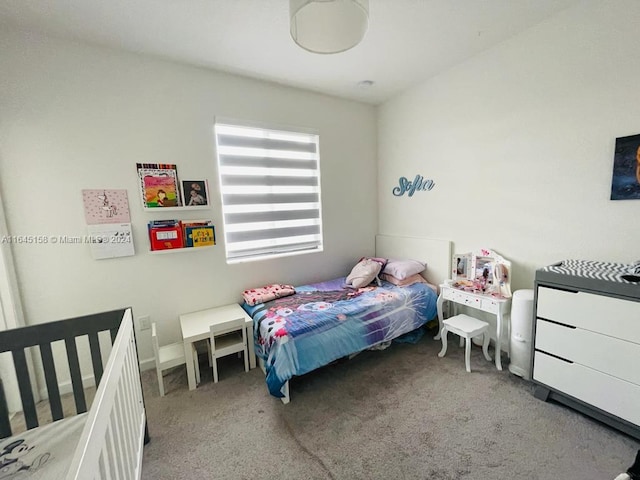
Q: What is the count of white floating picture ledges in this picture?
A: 2